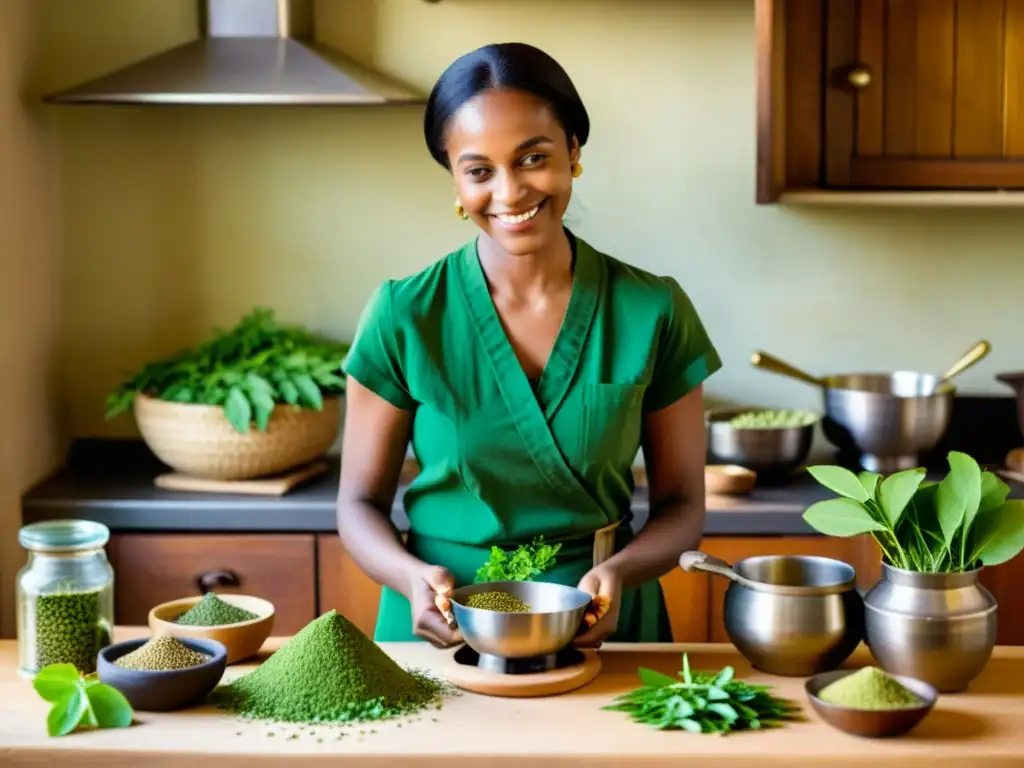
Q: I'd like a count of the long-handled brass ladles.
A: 2